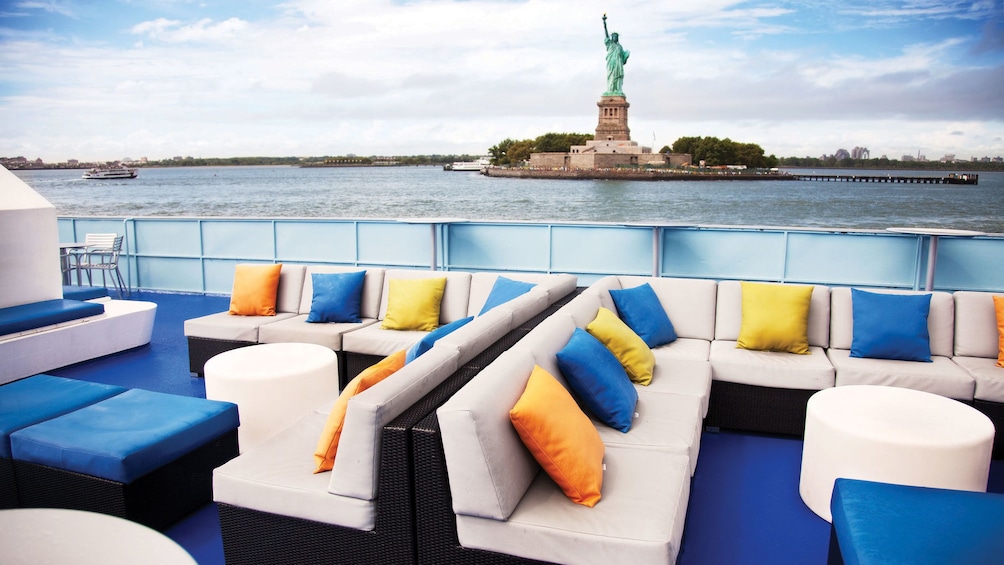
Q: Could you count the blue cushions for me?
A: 6